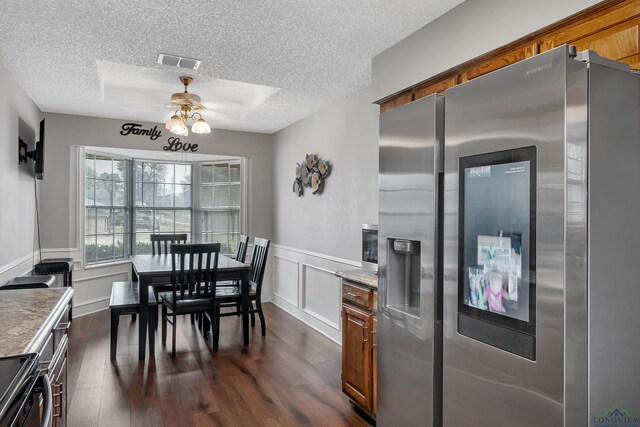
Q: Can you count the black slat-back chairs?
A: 4